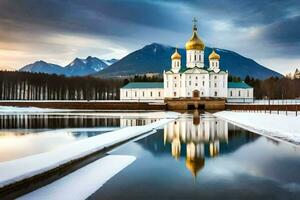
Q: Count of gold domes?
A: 3